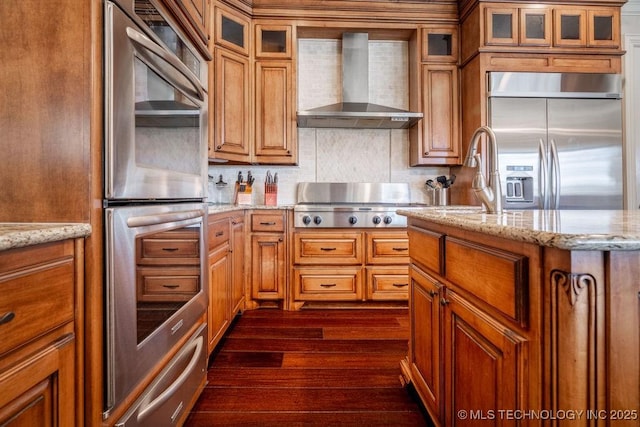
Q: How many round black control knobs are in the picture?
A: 5